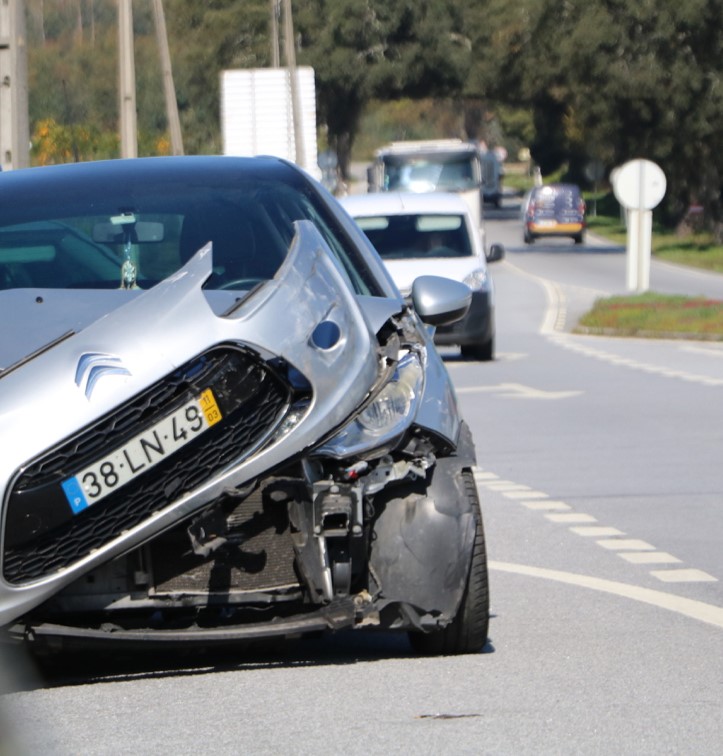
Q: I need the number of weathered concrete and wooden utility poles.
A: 5